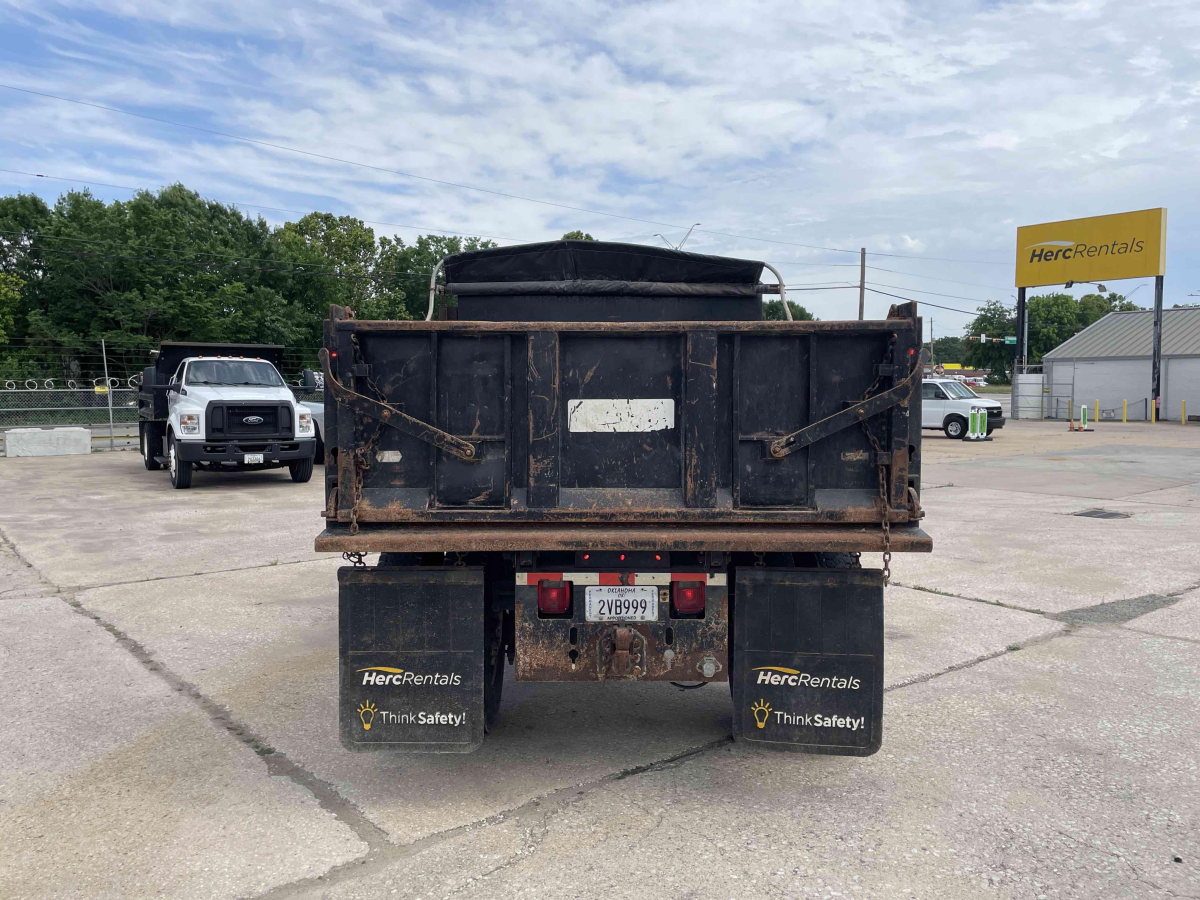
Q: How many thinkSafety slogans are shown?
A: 2